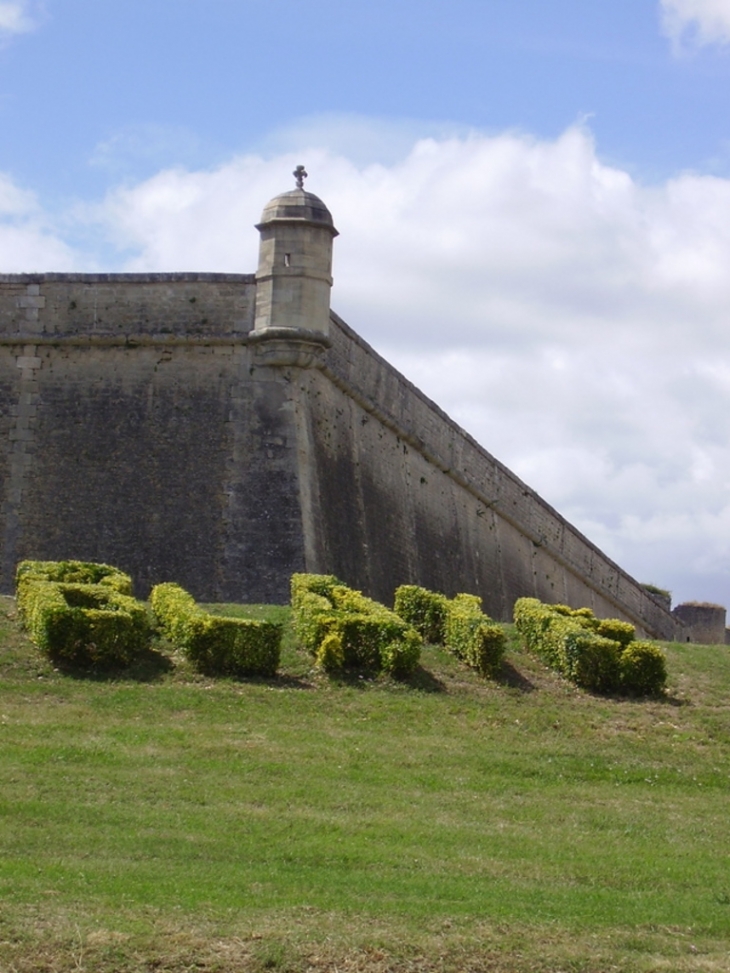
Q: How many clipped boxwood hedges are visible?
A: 5